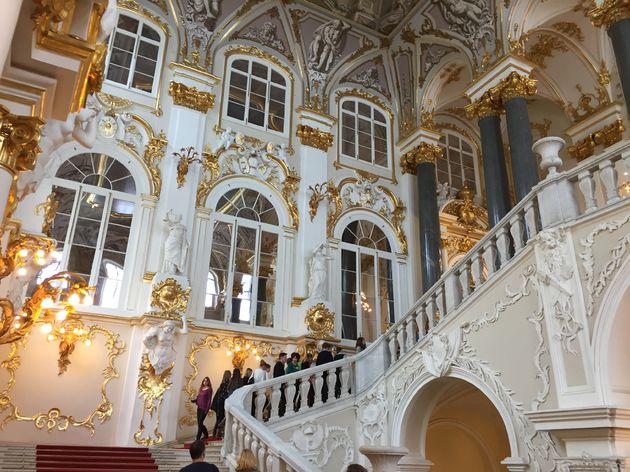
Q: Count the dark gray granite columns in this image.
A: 4